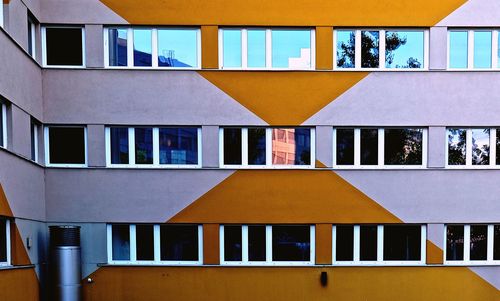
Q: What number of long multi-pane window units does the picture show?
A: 12